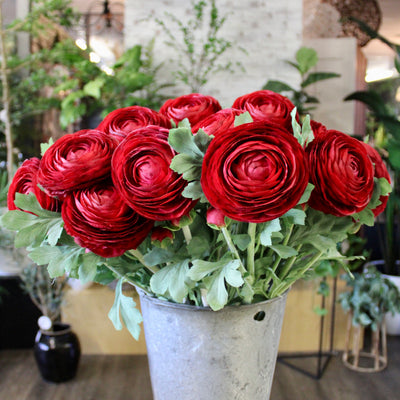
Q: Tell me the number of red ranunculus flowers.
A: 12